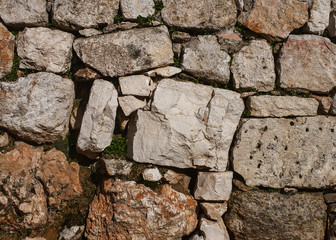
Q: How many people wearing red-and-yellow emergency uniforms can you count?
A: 0